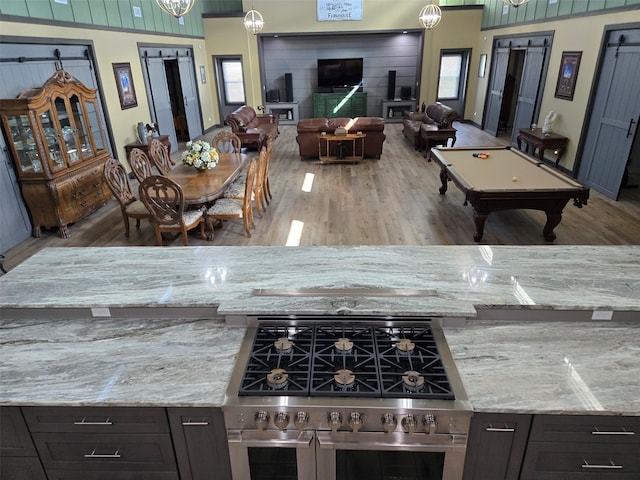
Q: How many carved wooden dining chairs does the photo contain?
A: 8